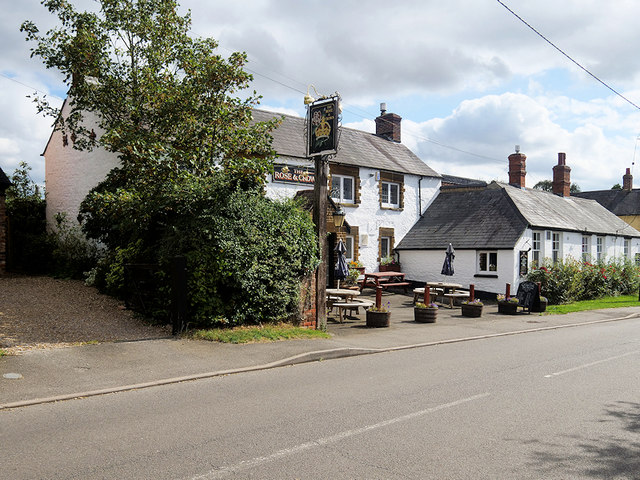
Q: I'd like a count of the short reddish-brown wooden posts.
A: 5